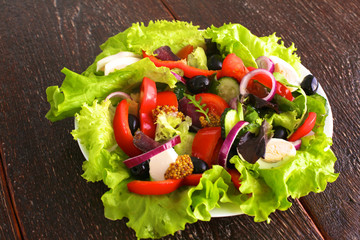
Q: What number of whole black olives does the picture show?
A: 7